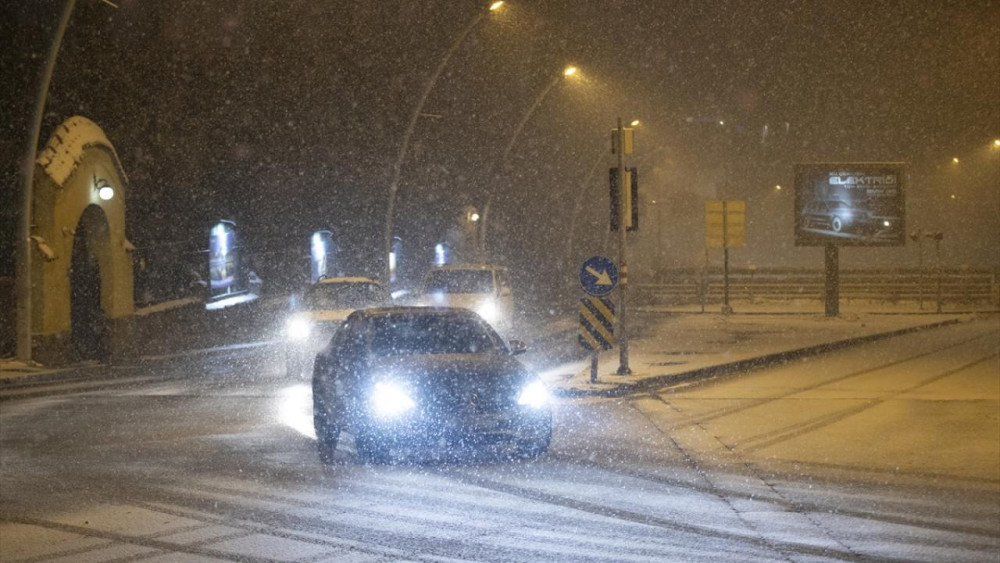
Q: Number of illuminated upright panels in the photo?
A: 4